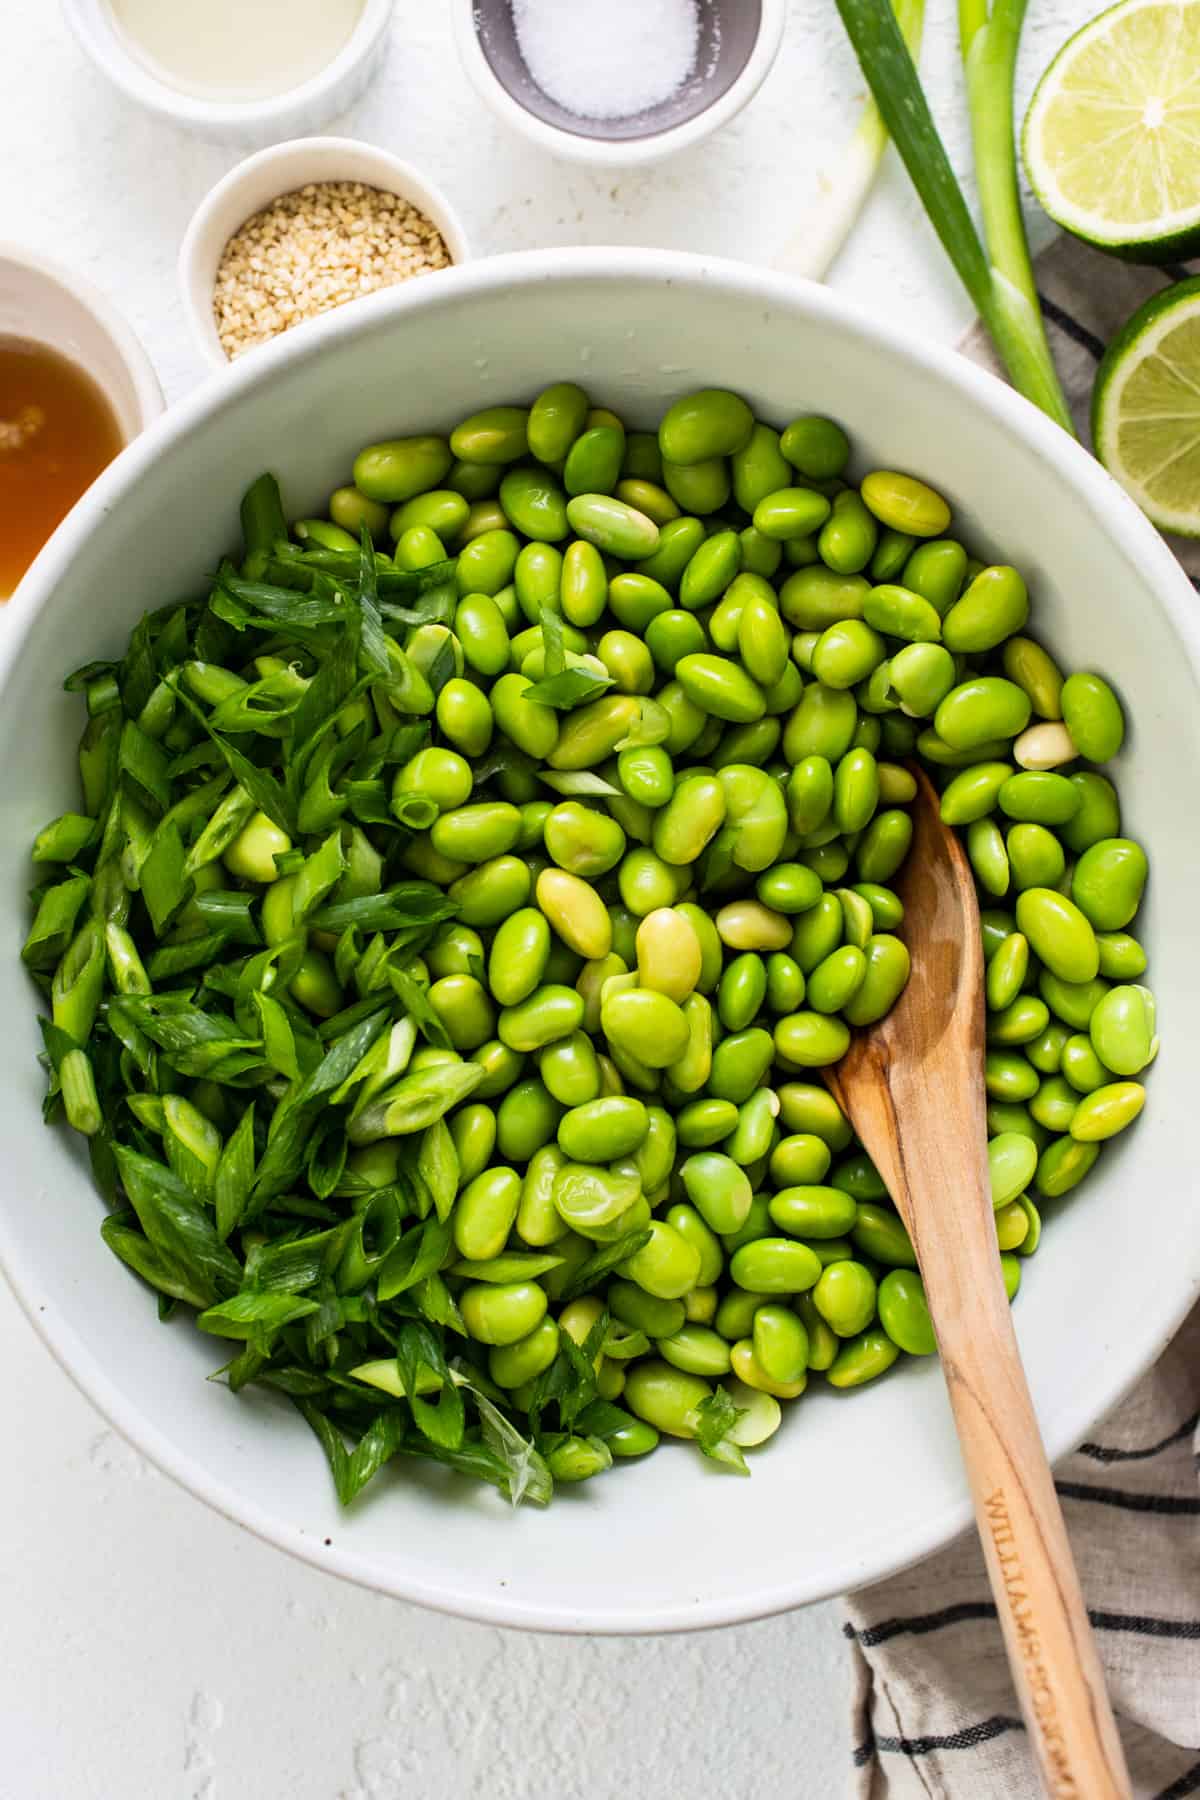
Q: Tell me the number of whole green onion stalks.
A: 2